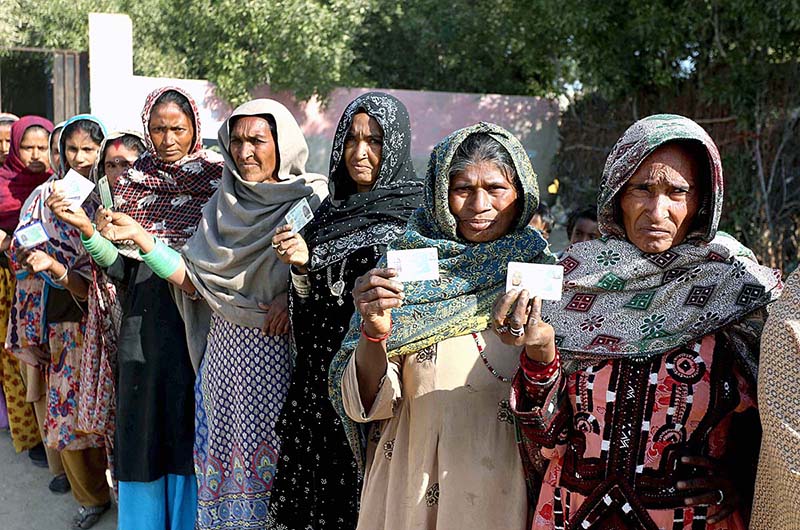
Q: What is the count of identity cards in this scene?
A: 6